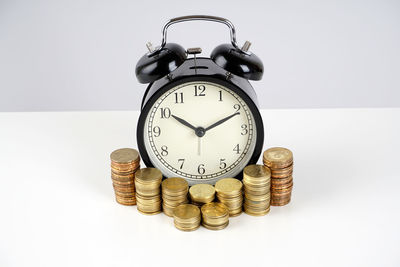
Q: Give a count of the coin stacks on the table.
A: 9